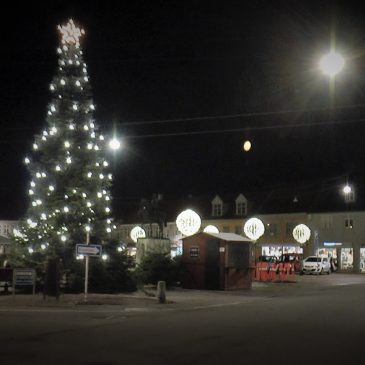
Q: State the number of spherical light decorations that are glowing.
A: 5